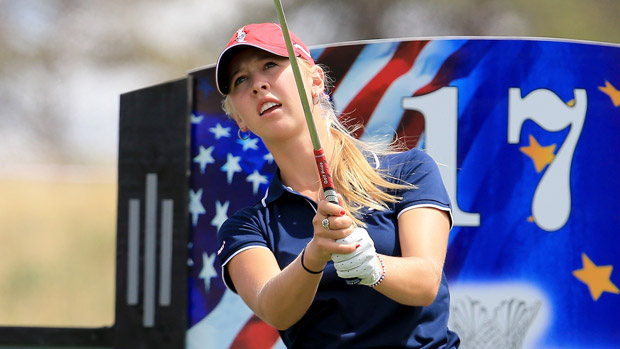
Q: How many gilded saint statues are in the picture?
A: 0